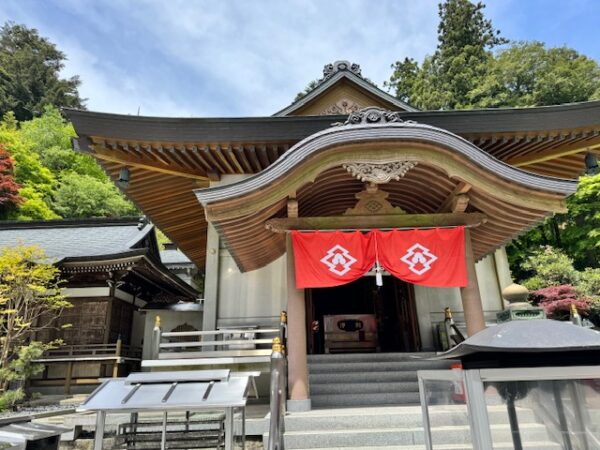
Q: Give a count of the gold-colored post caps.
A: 5